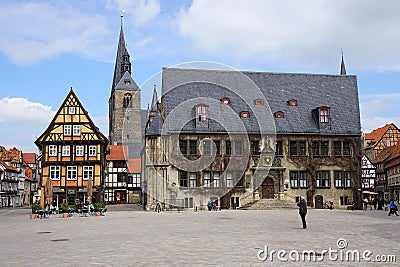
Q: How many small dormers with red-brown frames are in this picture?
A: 5